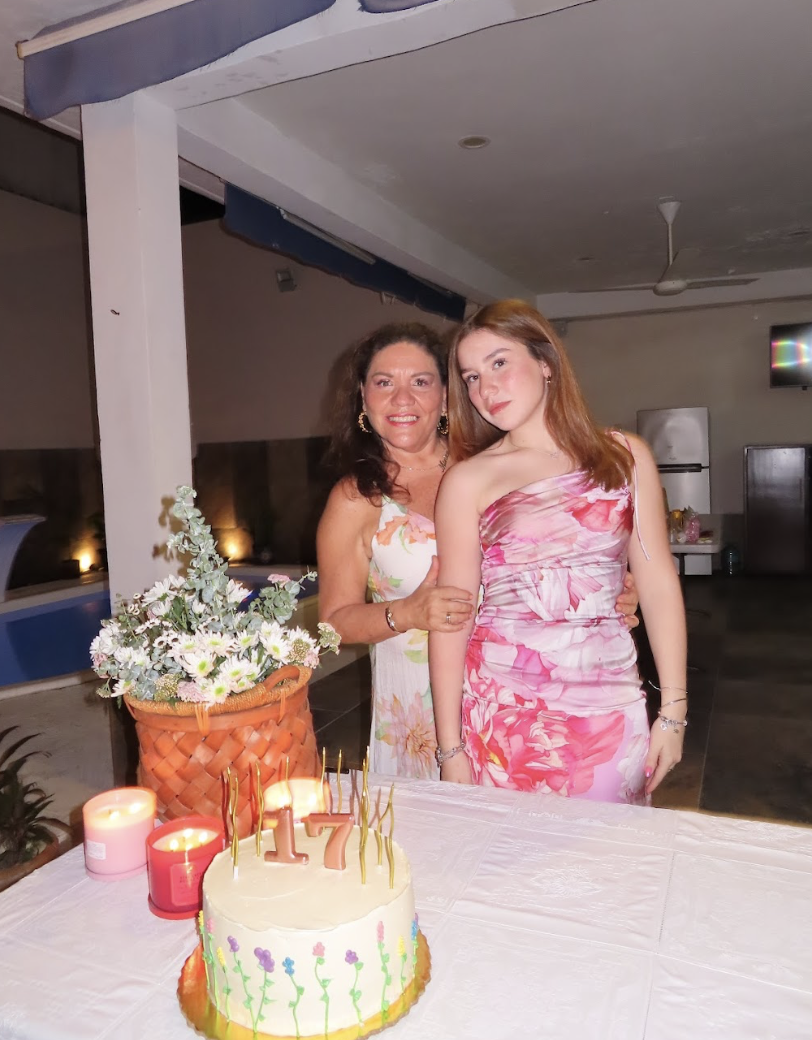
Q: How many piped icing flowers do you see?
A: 12